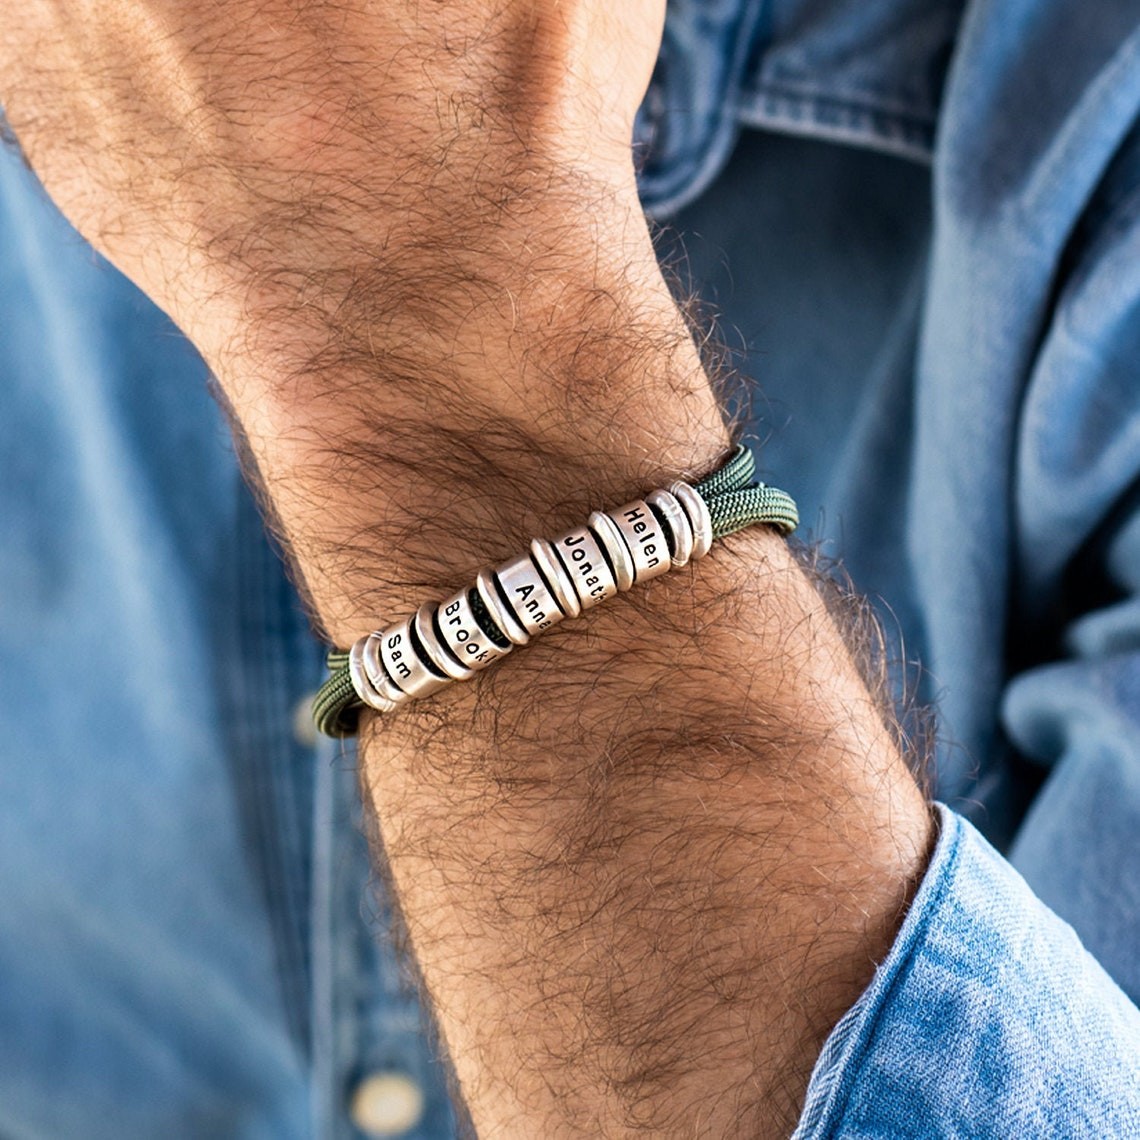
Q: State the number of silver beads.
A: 13